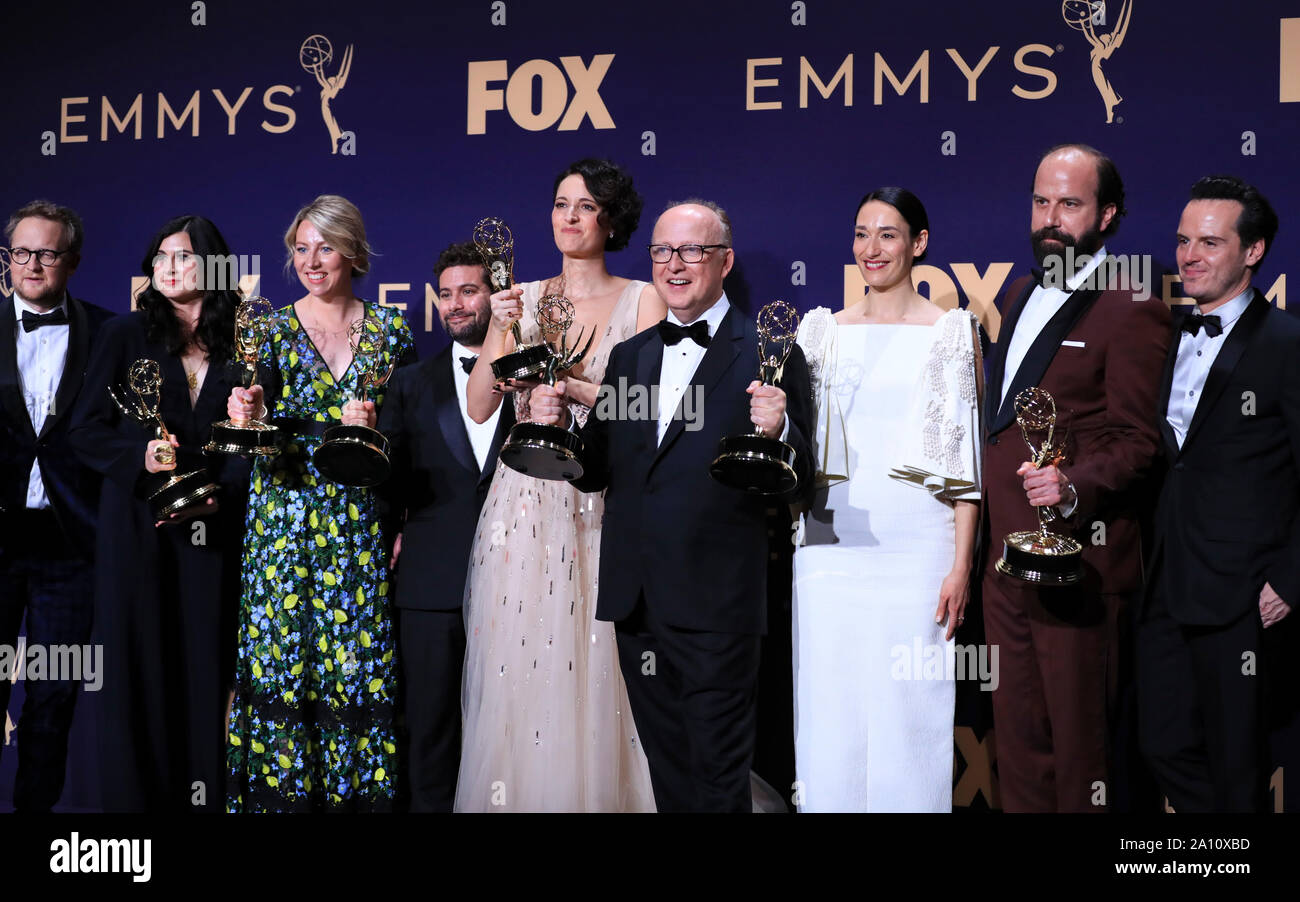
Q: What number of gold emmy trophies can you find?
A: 7